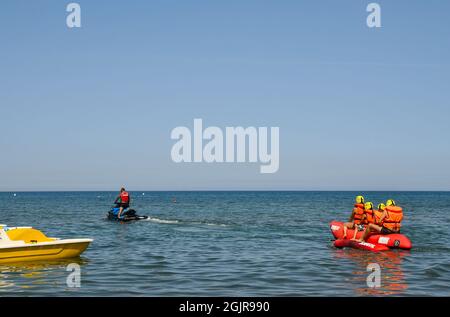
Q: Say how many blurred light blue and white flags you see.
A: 0